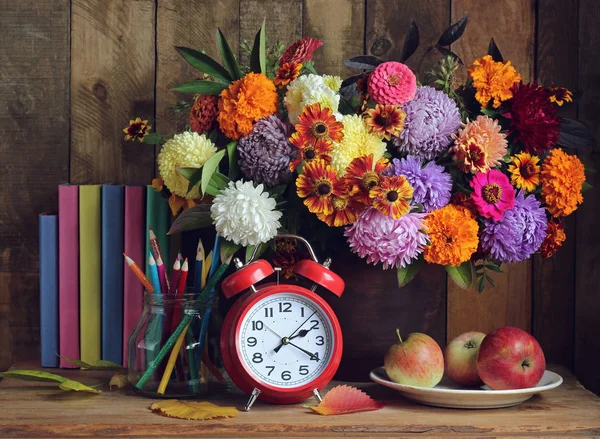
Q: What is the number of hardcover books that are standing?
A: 6